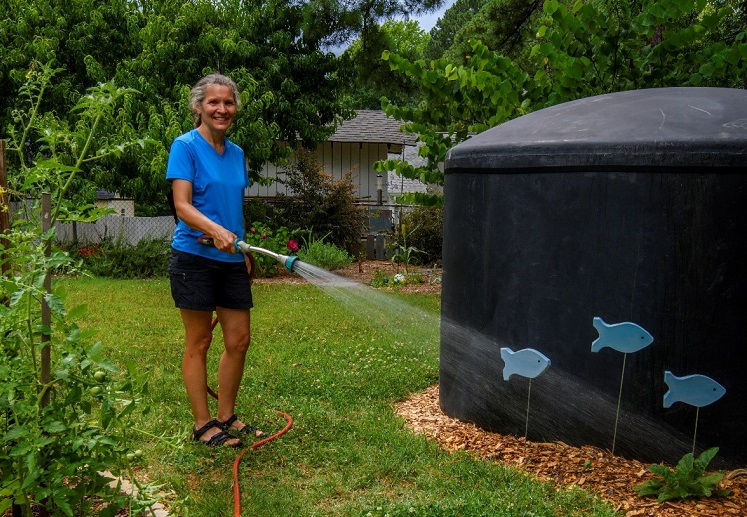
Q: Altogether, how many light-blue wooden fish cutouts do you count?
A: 3